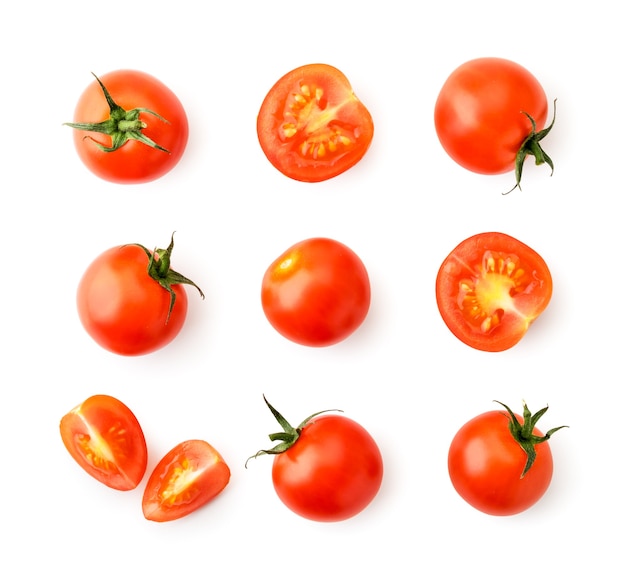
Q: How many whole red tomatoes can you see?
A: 6